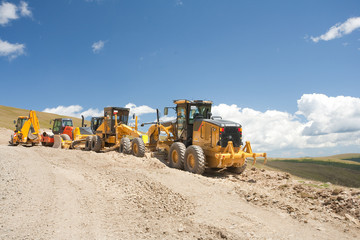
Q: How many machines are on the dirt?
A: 5